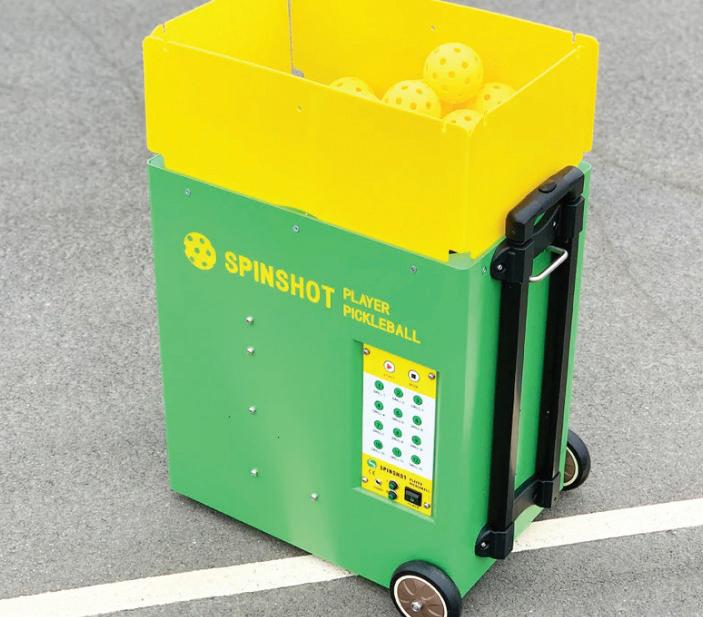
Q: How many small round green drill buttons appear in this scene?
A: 12